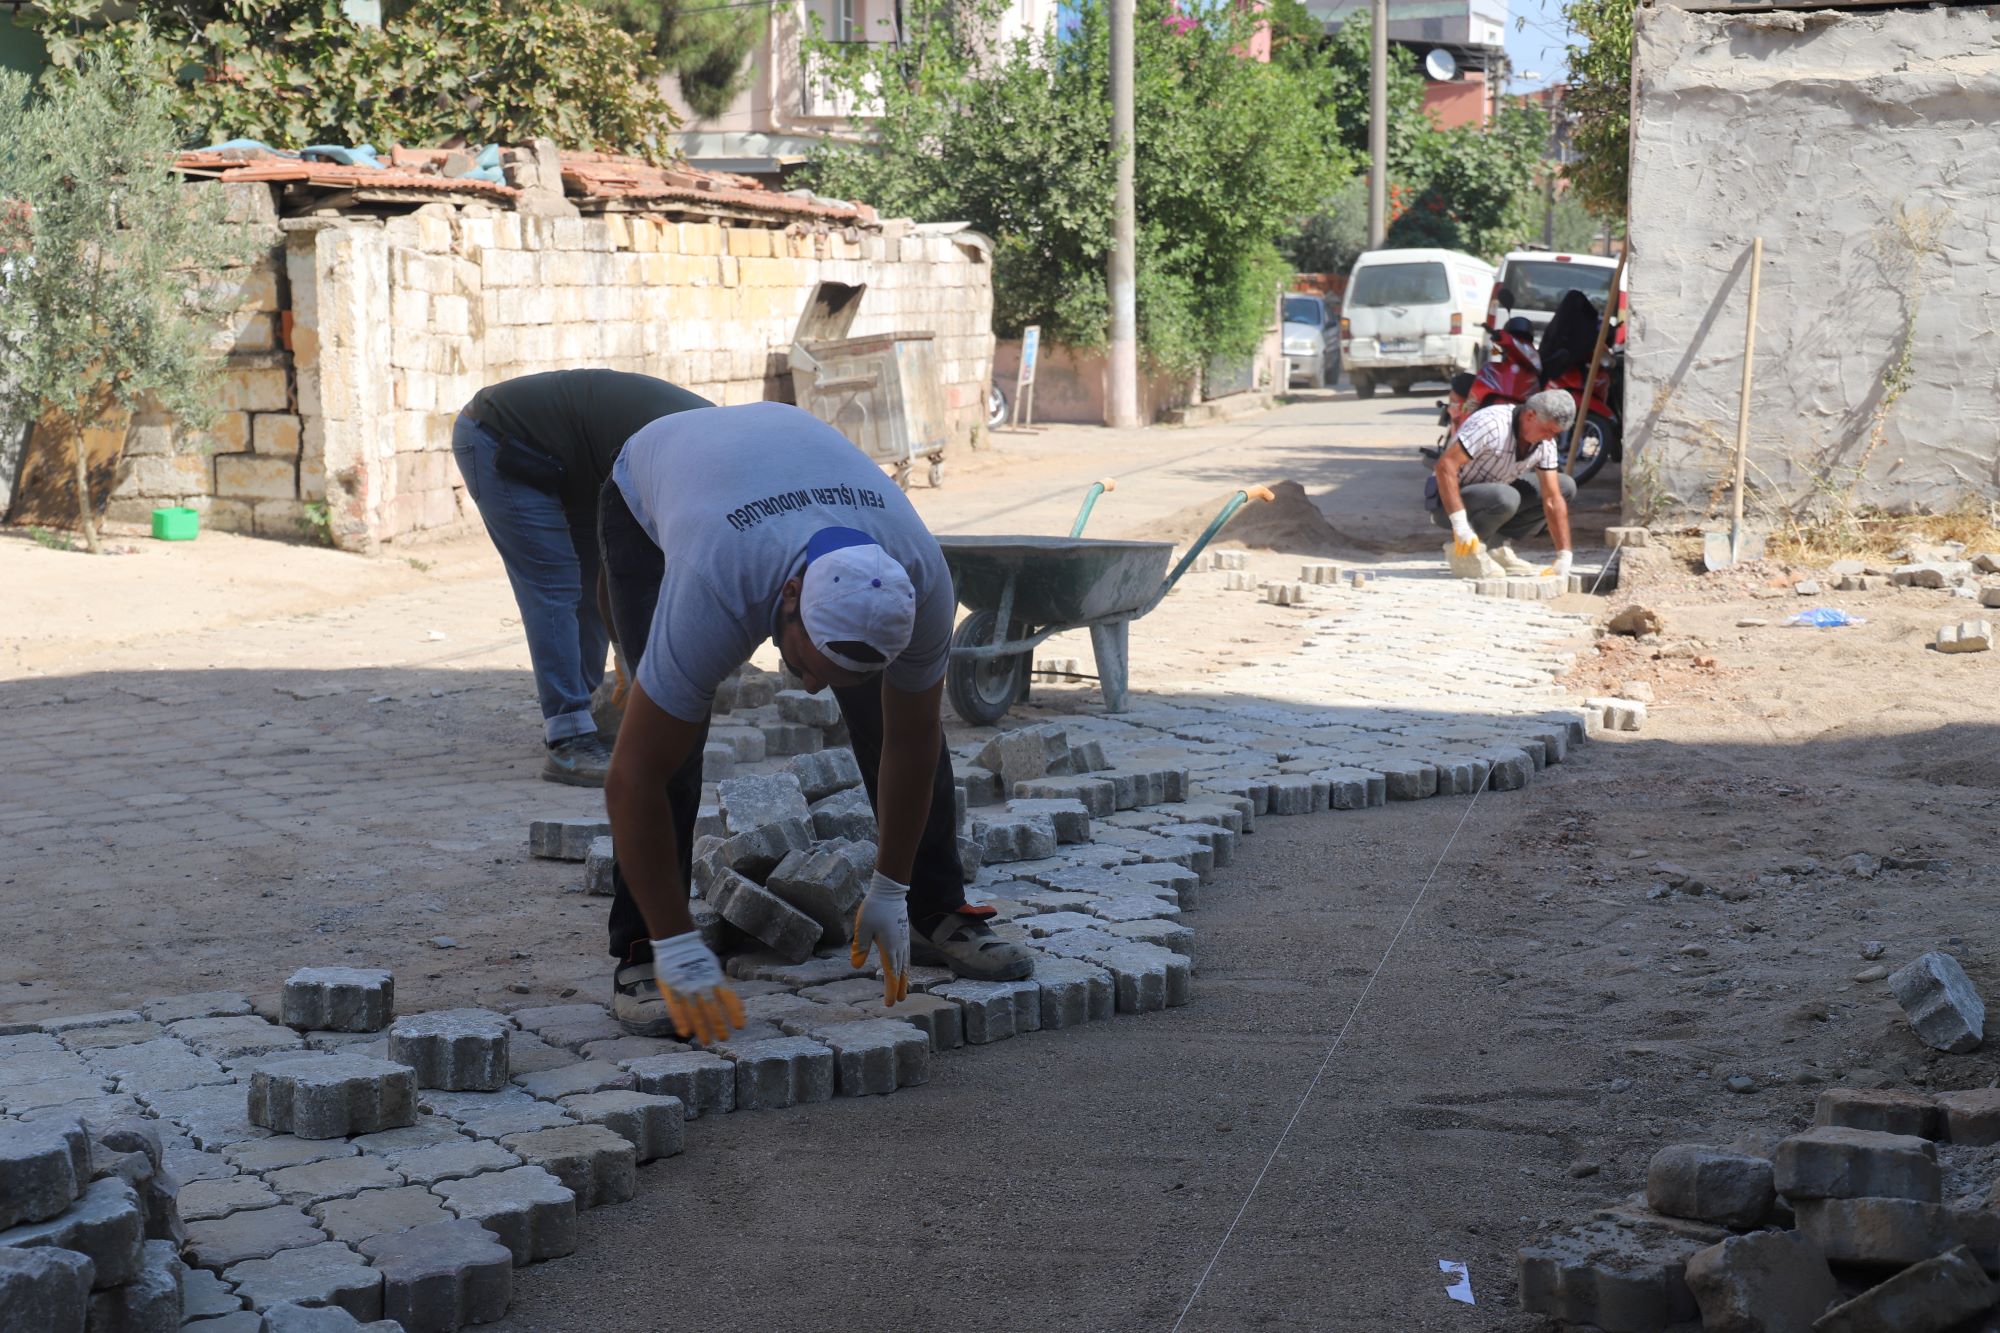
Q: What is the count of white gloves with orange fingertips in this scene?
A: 5